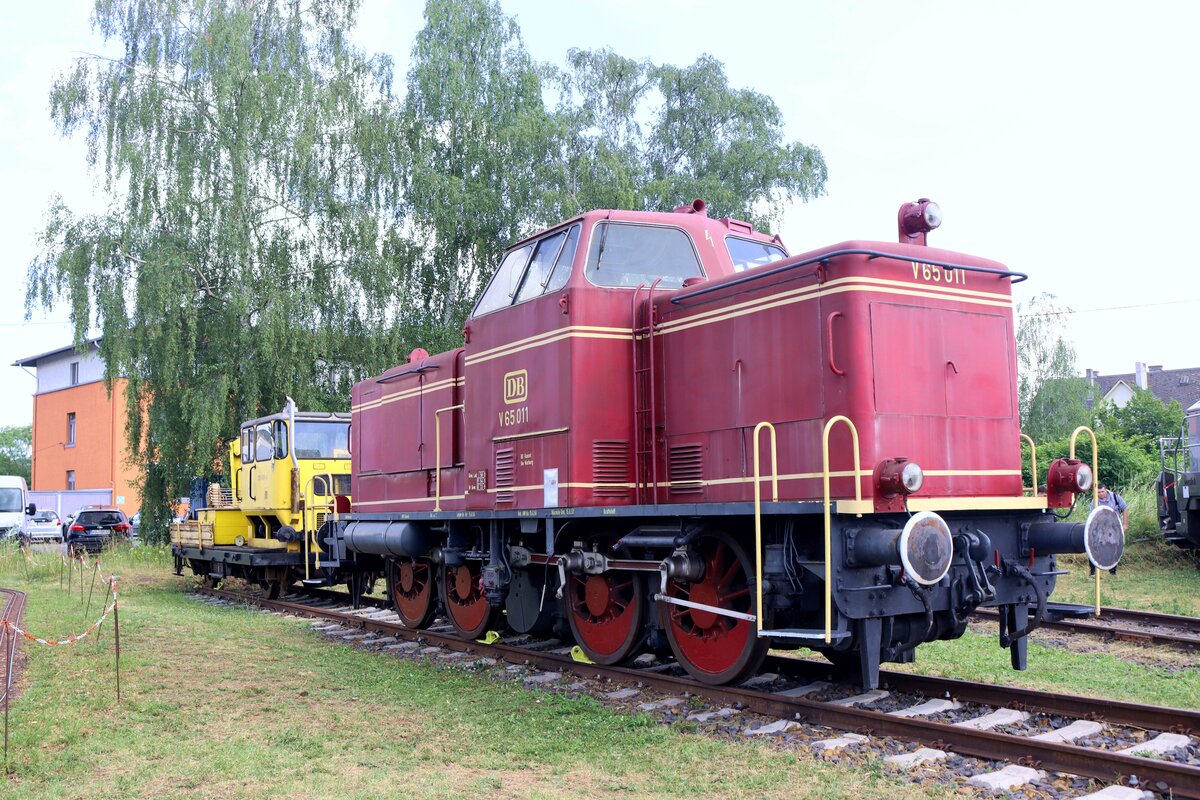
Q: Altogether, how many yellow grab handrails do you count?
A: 7